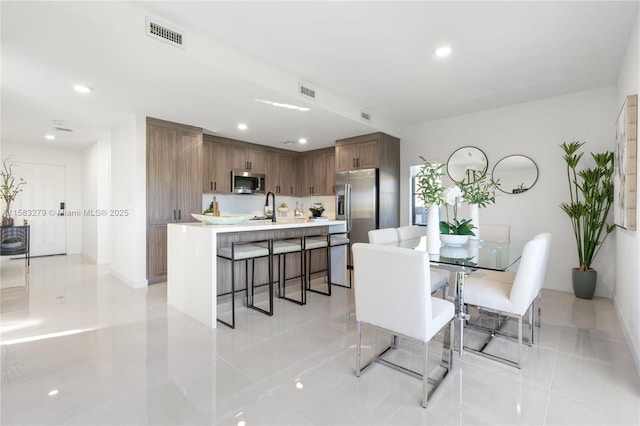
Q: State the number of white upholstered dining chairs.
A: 6